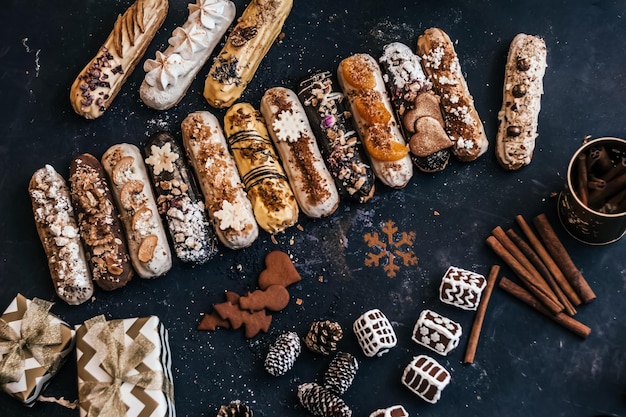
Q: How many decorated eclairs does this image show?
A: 15